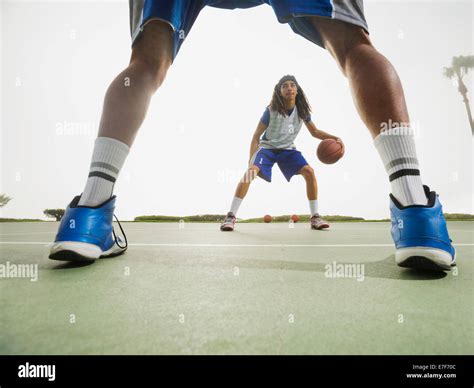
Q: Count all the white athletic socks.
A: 4